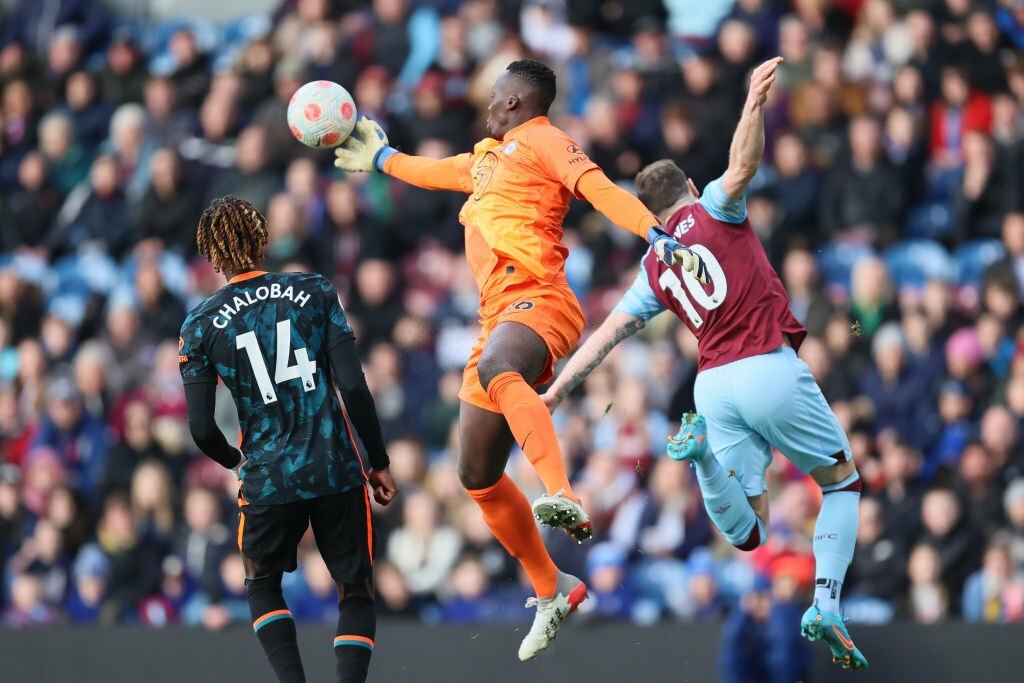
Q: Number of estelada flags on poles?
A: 0